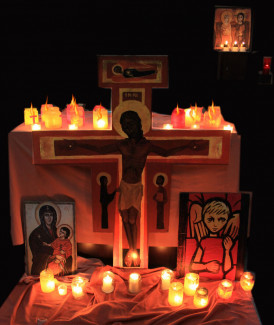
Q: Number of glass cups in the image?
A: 11